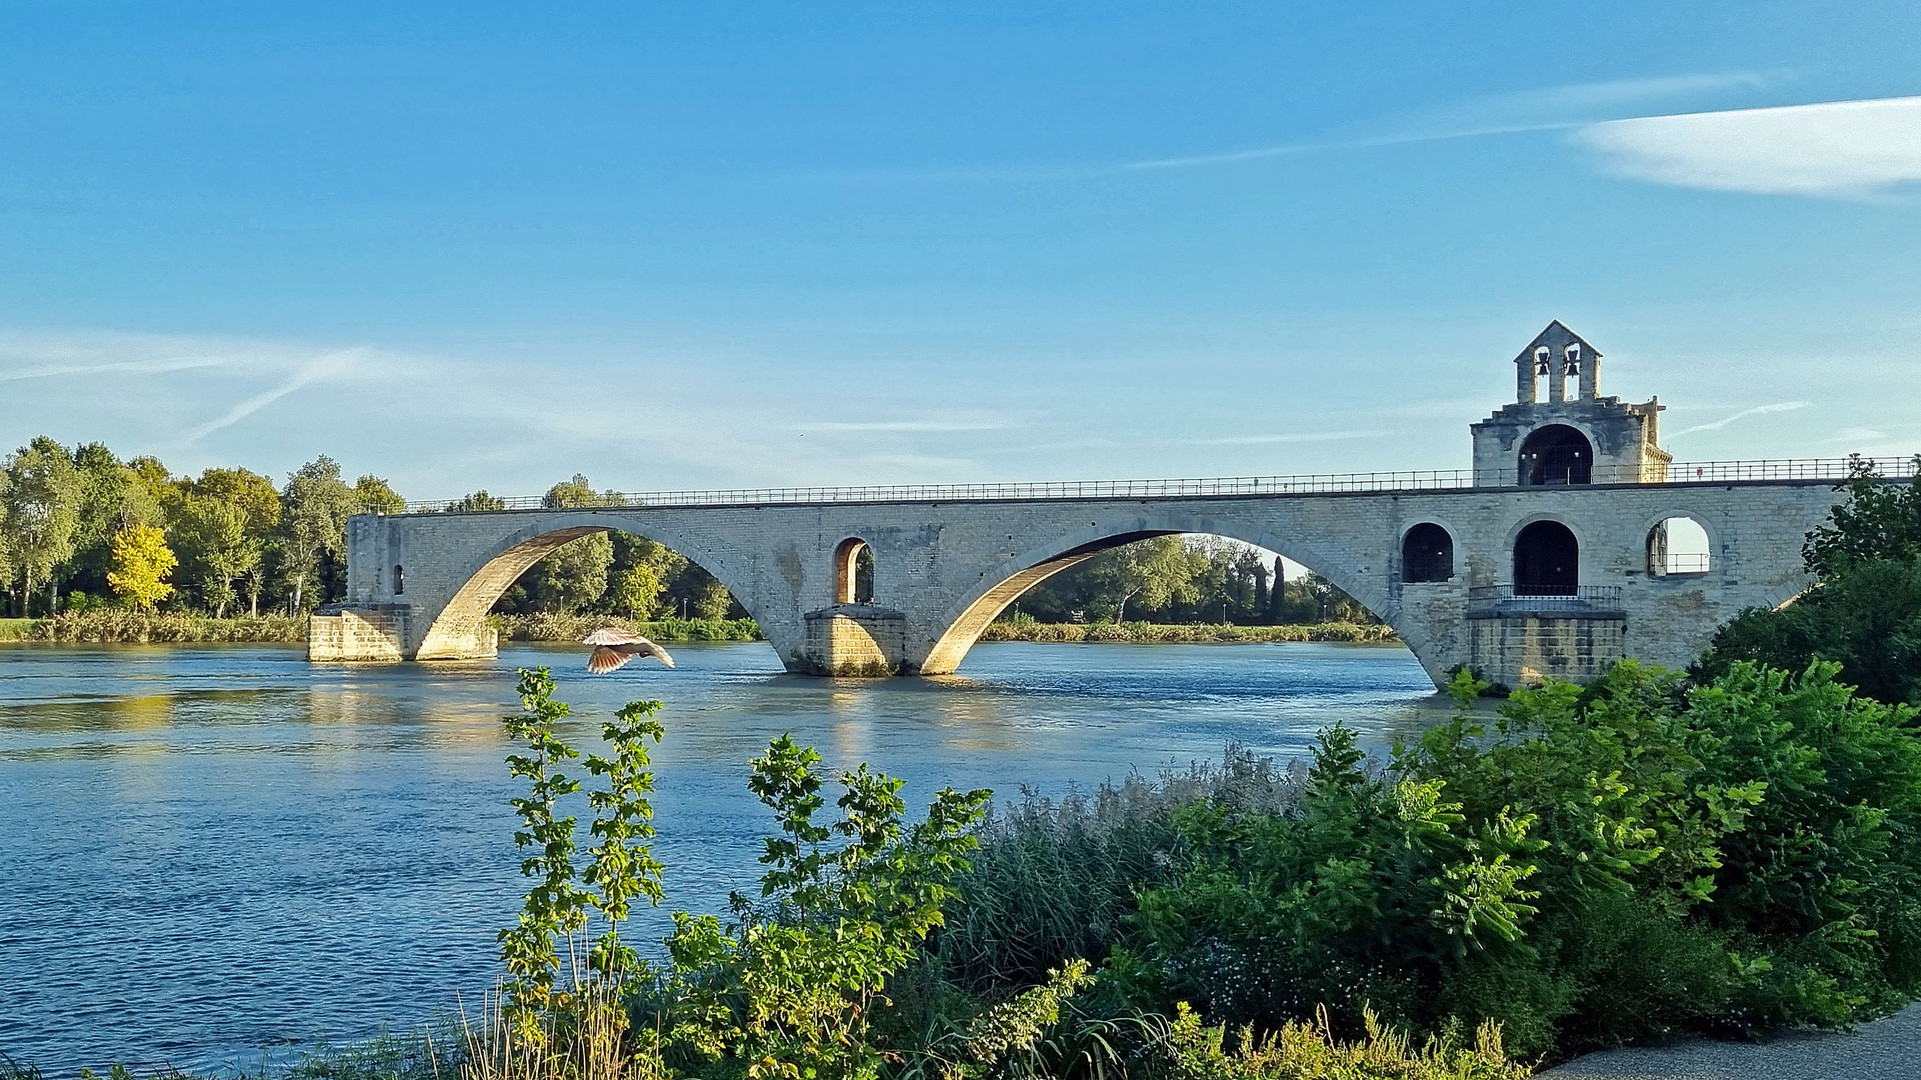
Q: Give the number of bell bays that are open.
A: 2